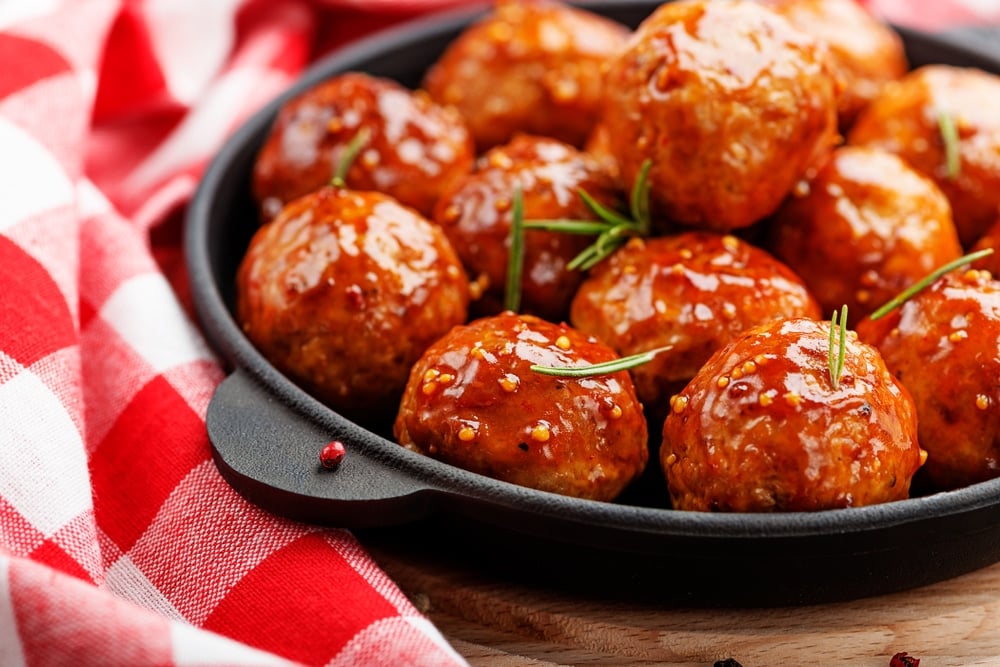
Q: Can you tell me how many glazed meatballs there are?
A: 13